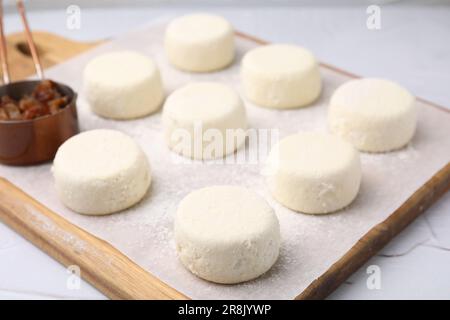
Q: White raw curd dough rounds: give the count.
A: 8